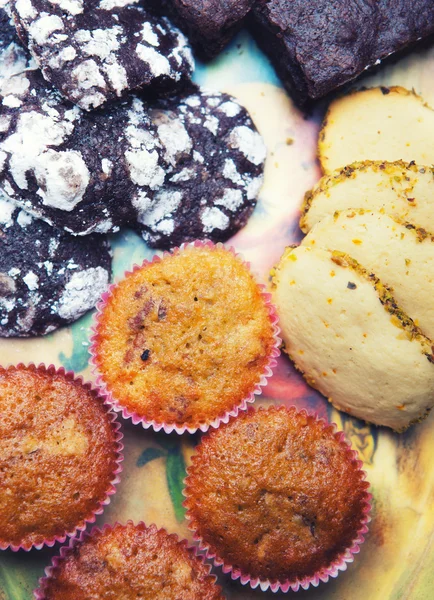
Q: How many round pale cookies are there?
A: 4